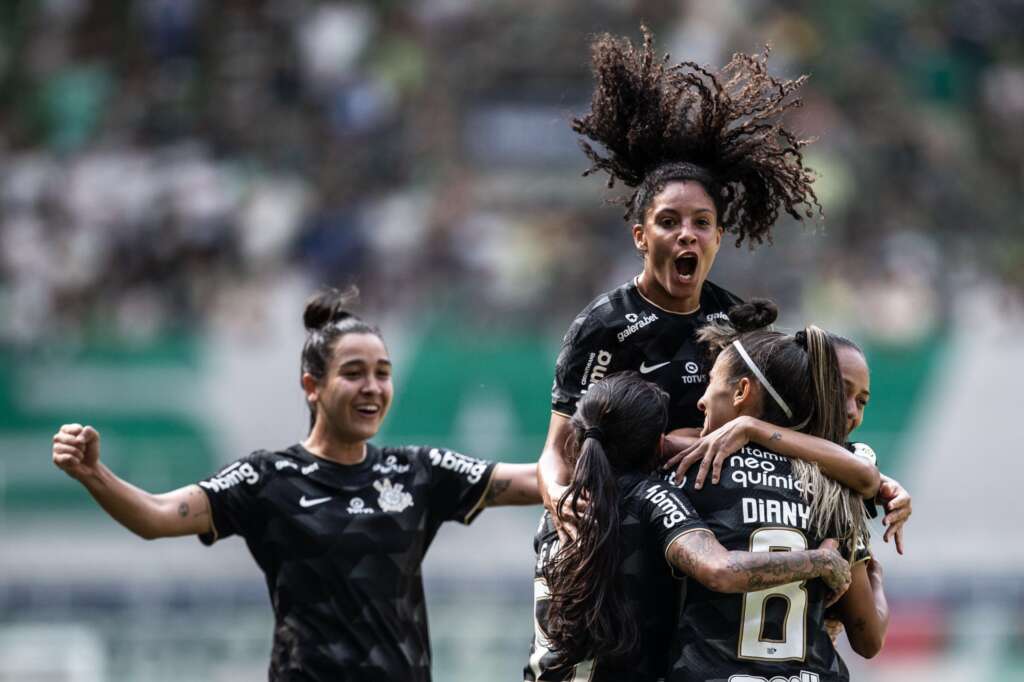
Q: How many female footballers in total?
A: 5